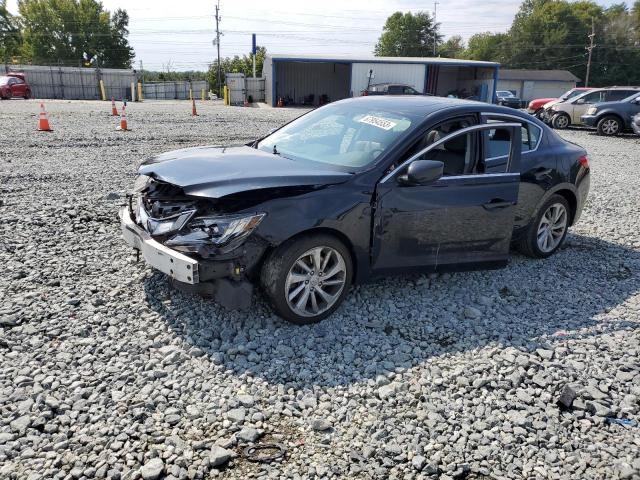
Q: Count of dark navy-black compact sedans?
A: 1